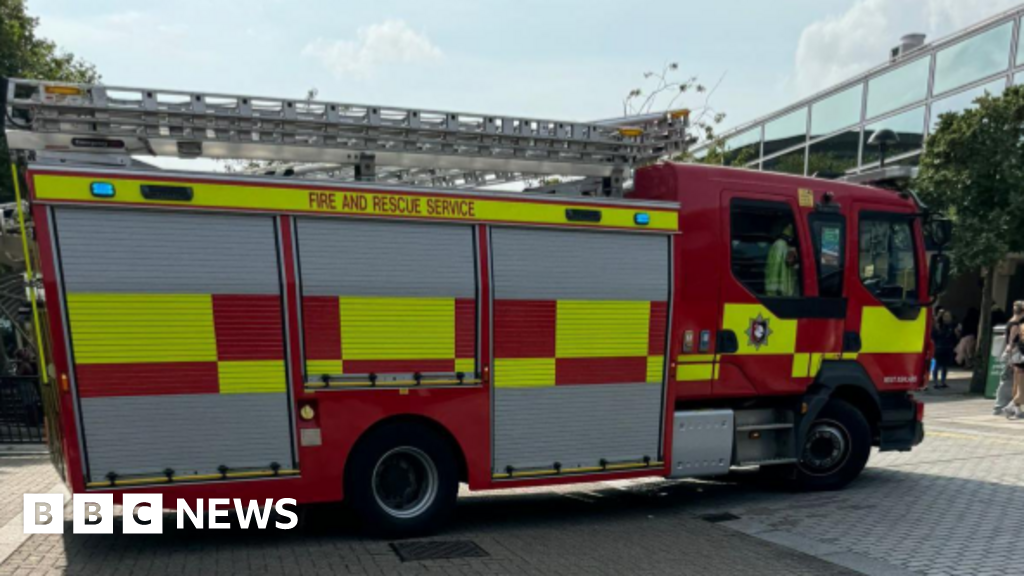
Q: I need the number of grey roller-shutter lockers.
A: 3